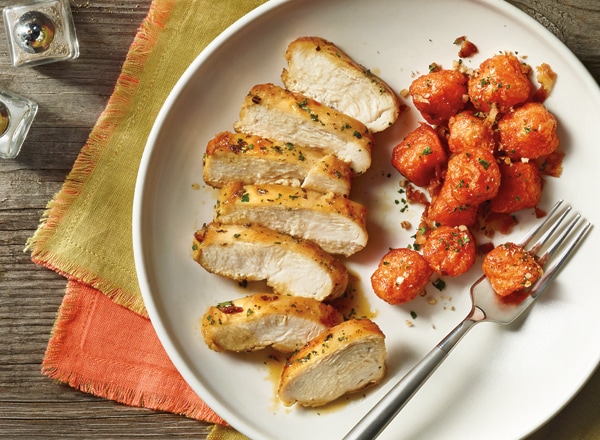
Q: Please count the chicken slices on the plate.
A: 7